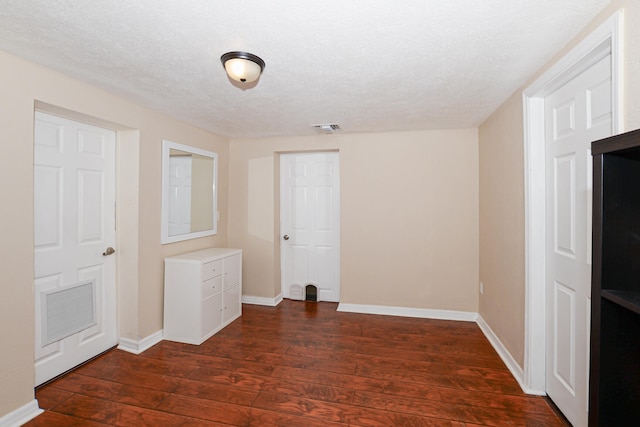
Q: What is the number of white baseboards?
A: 5